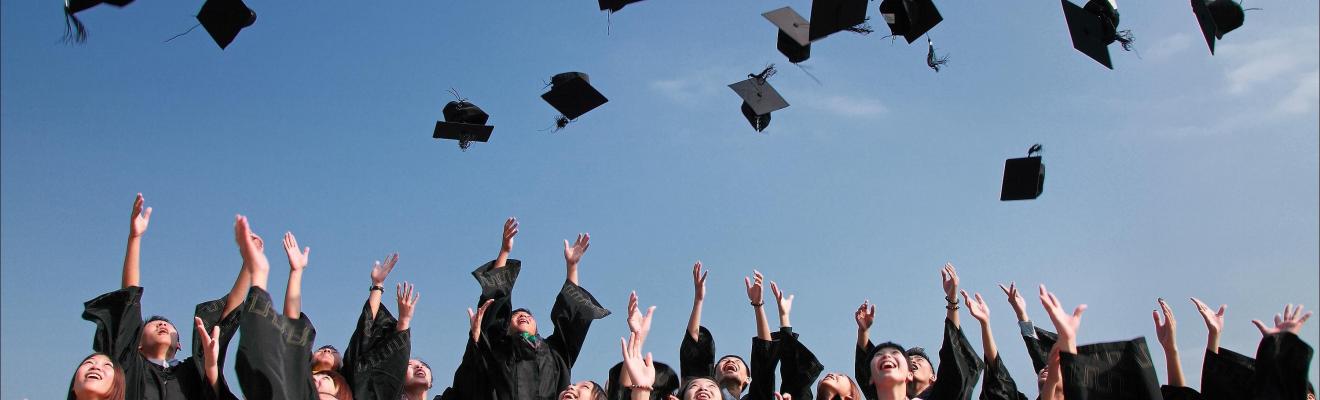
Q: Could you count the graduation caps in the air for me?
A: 12